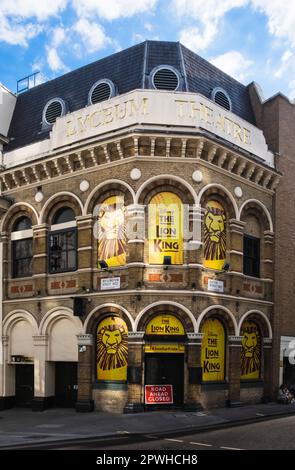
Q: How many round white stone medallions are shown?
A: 5